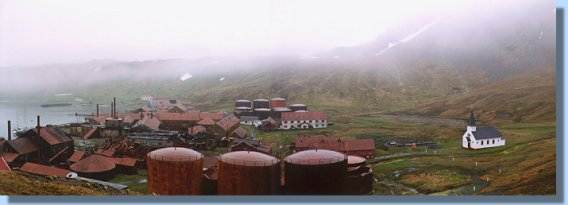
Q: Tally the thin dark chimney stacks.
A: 5